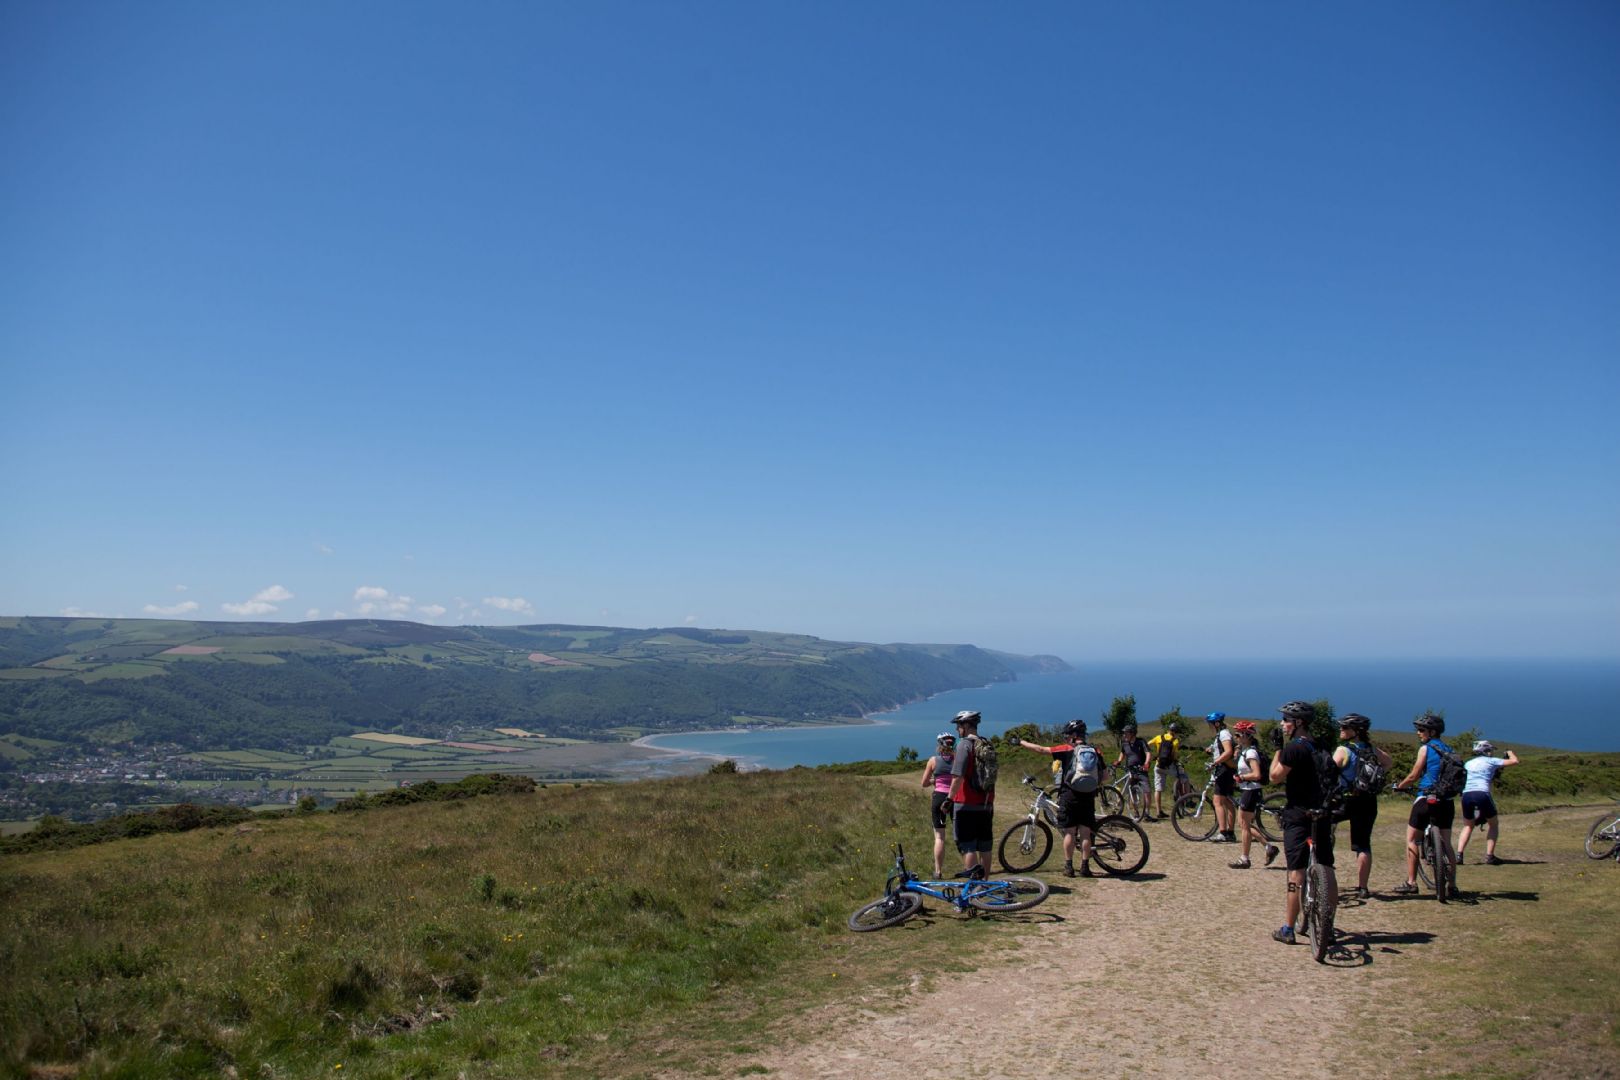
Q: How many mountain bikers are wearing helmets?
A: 11